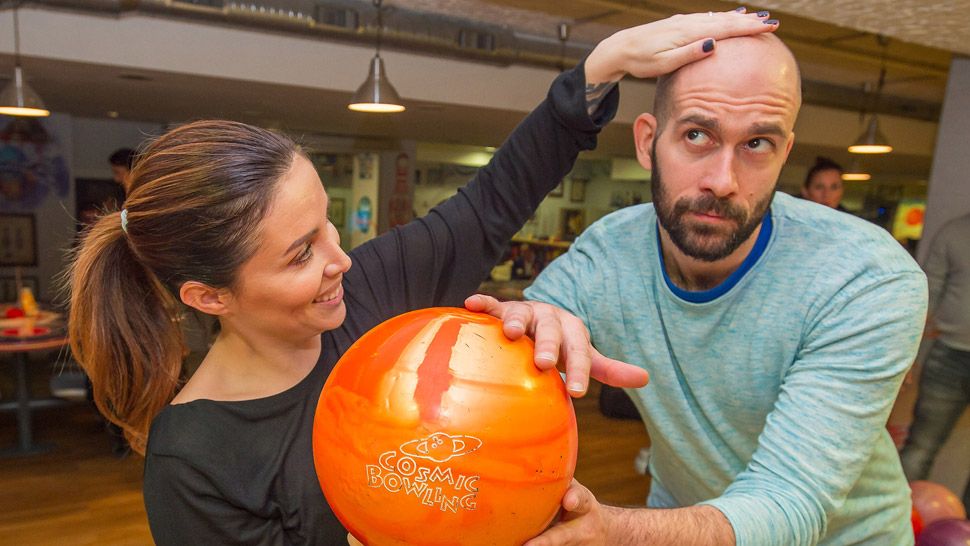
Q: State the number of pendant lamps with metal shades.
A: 4